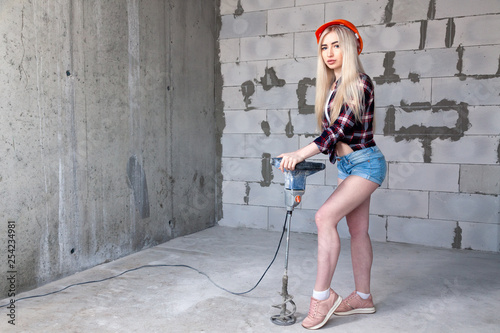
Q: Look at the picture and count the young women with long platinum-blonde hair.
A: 1